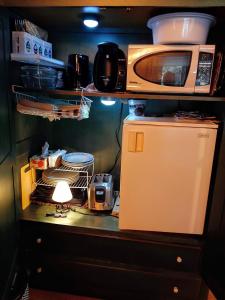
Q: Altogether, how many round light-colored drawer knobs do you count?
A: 4